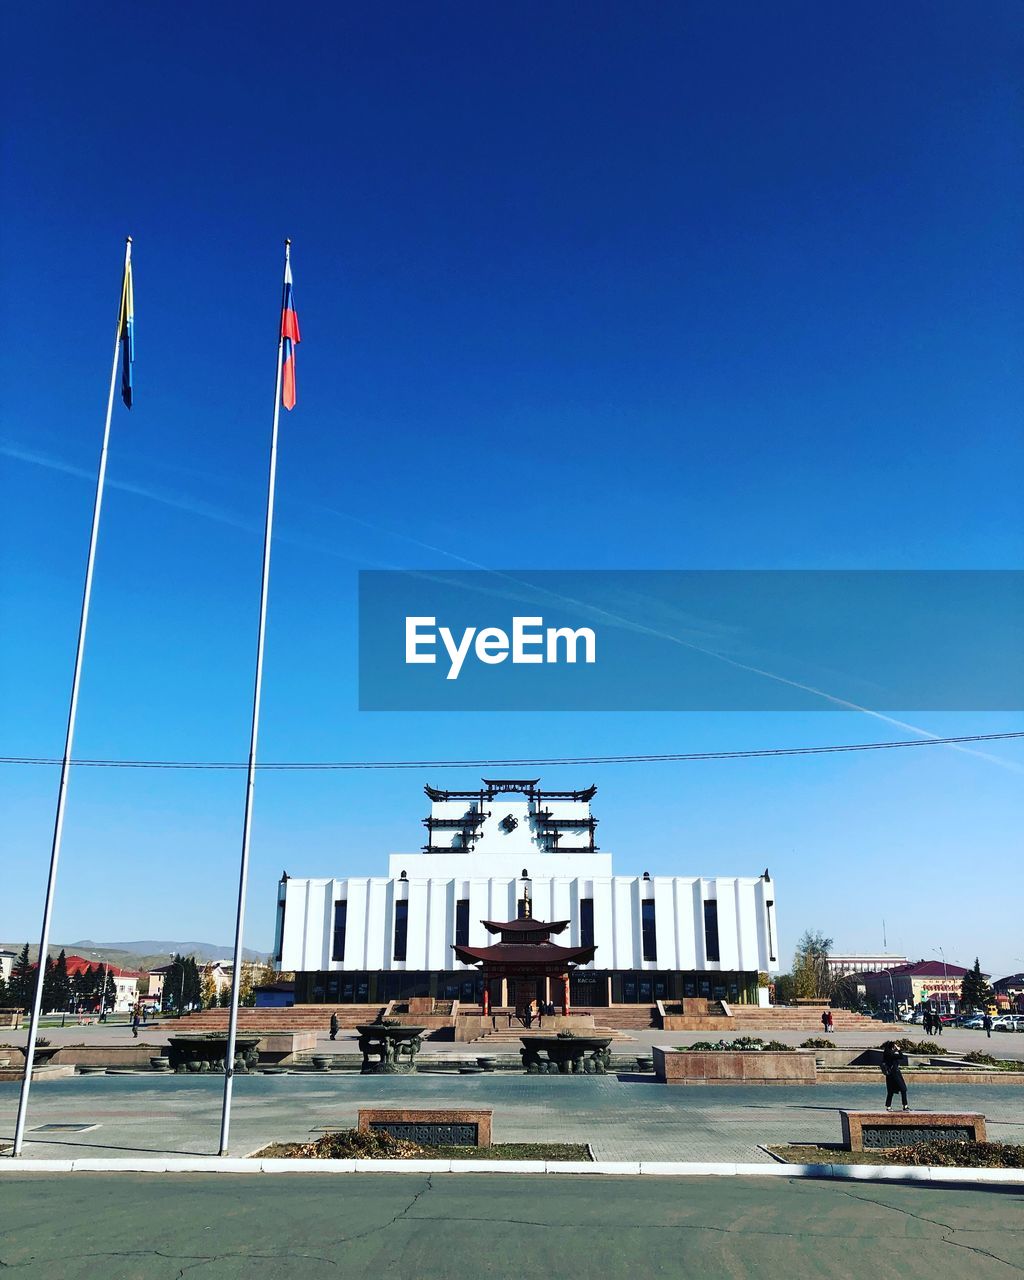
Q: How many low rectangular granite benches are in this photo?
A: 2